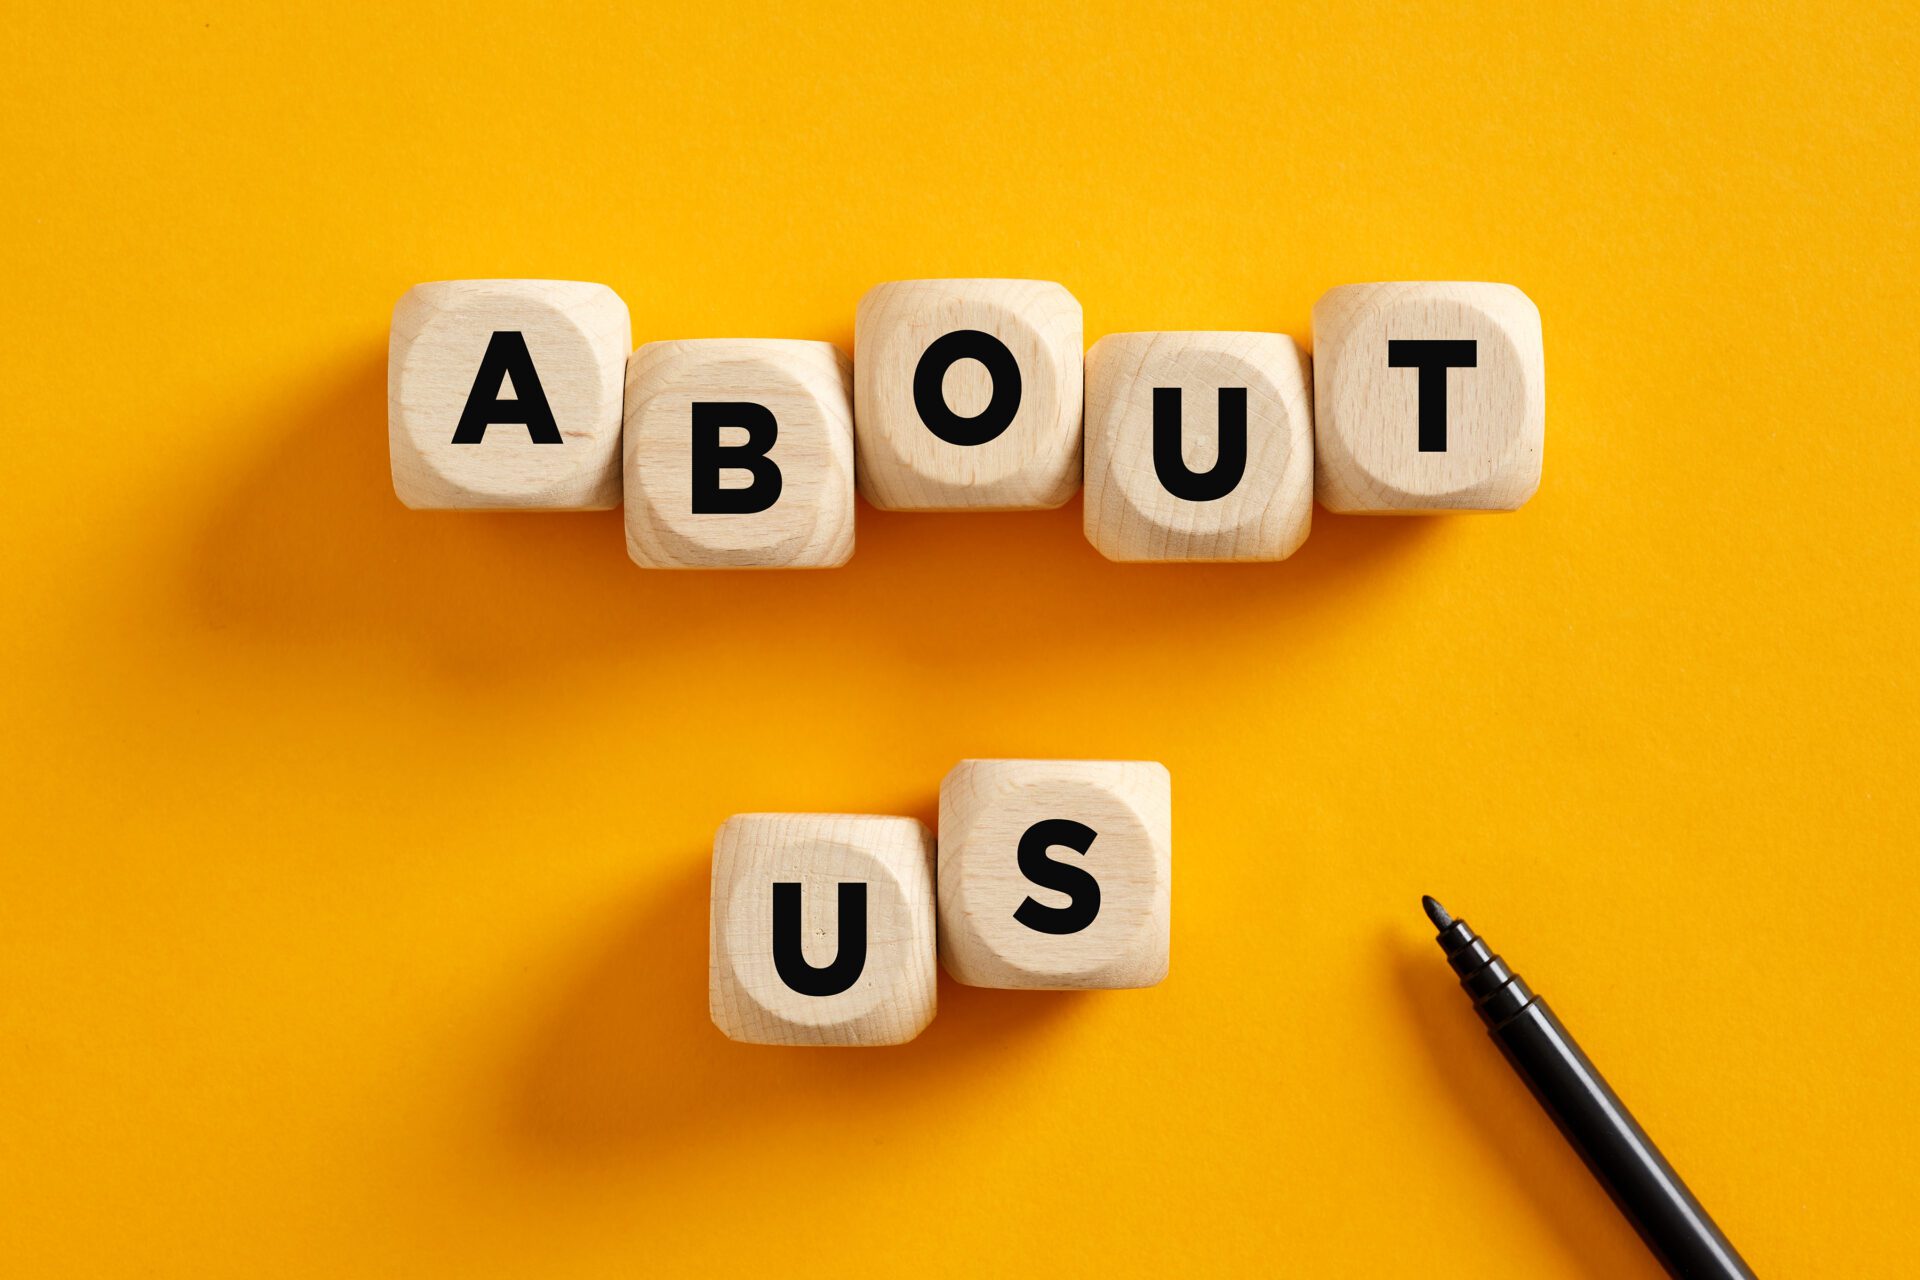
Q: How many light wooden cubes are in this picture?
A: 7